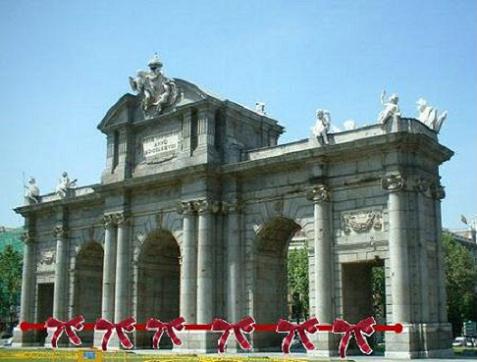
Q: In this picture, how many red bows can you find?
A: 6